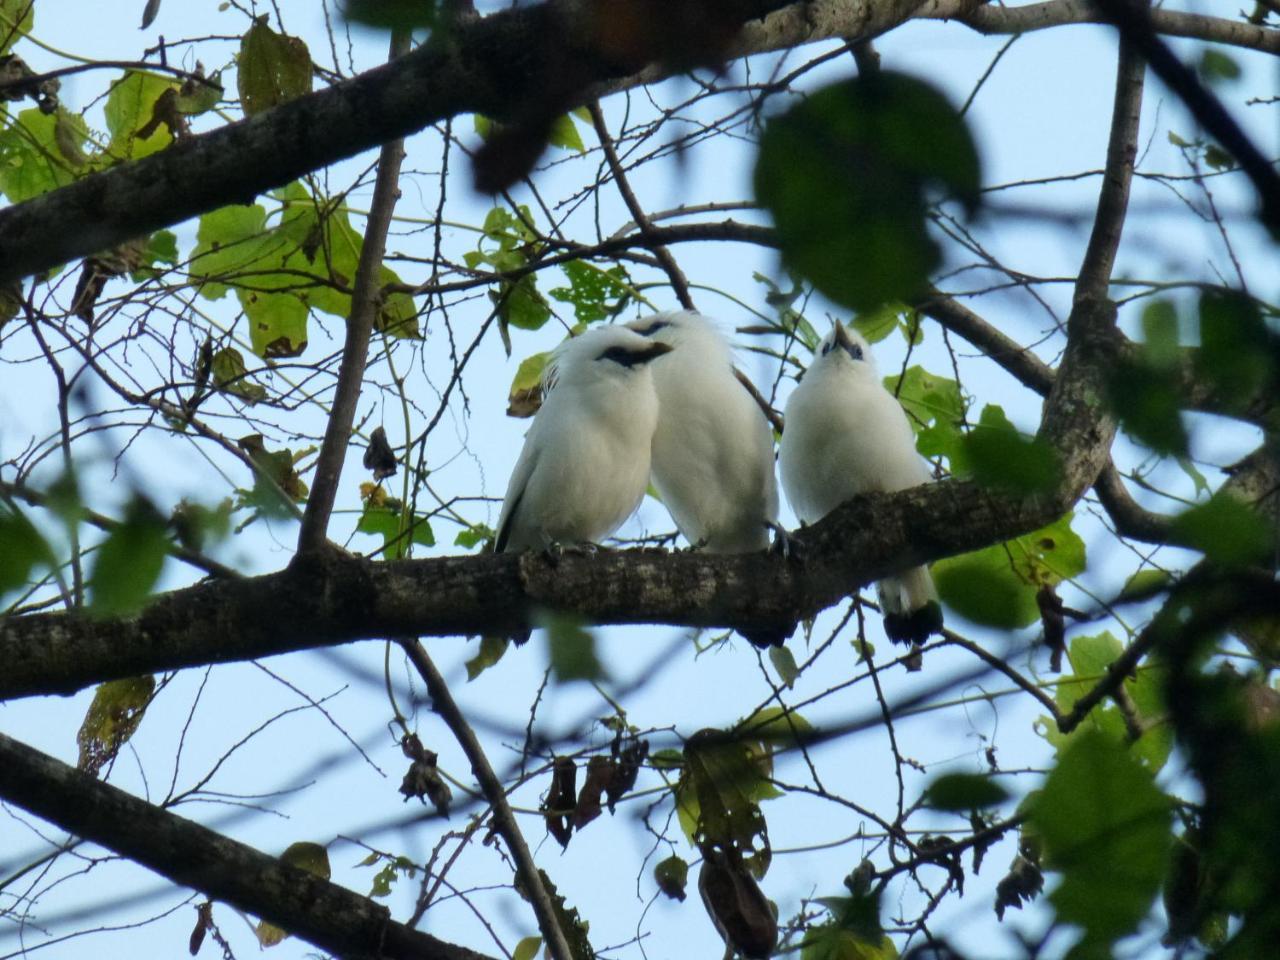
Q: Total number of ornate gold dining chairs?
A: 0